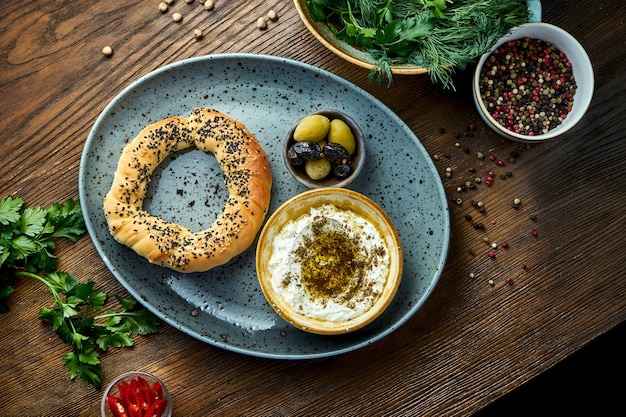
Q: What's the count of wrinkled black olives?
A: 4